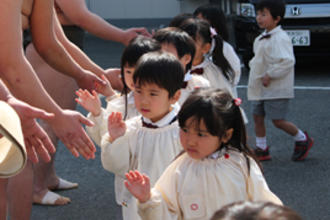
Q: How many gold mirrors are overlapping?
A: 0